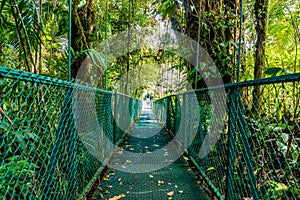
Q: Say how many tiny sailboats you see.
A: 0